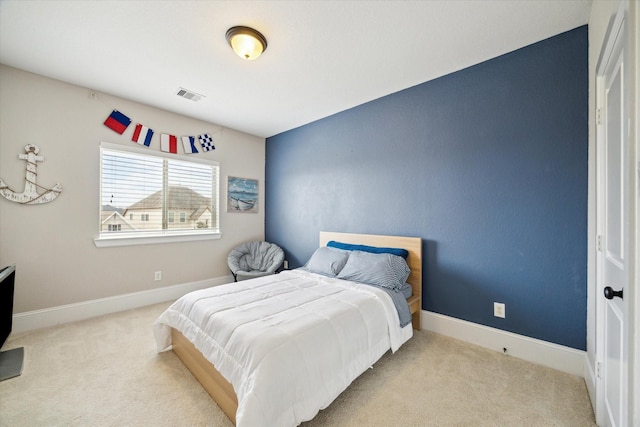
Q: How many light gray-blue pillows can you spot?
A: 2